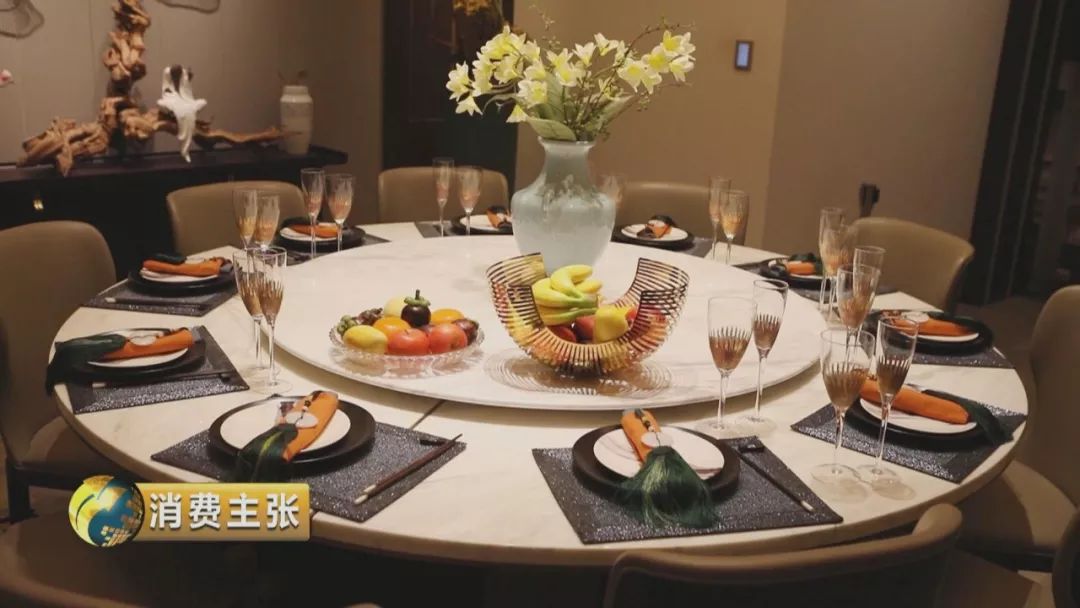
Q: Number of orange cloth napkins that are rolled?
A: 10